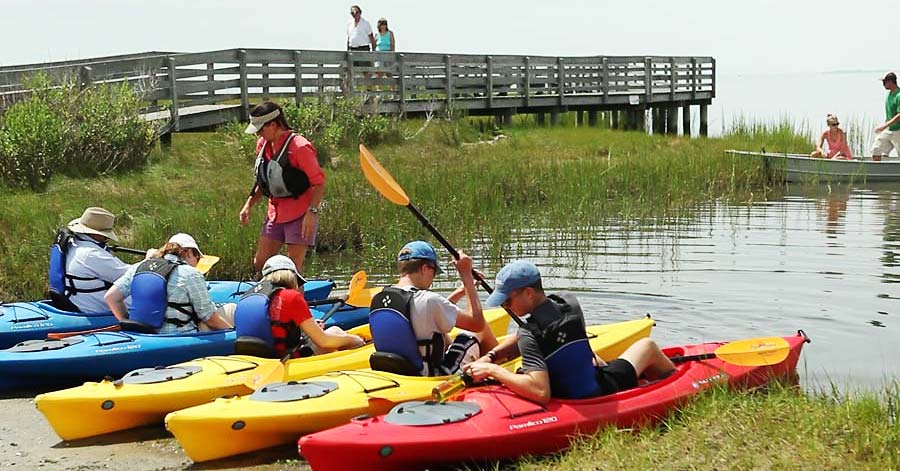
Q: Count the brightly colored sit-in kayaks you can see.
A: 5